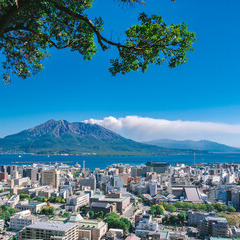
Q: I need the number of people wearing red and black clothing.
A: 0